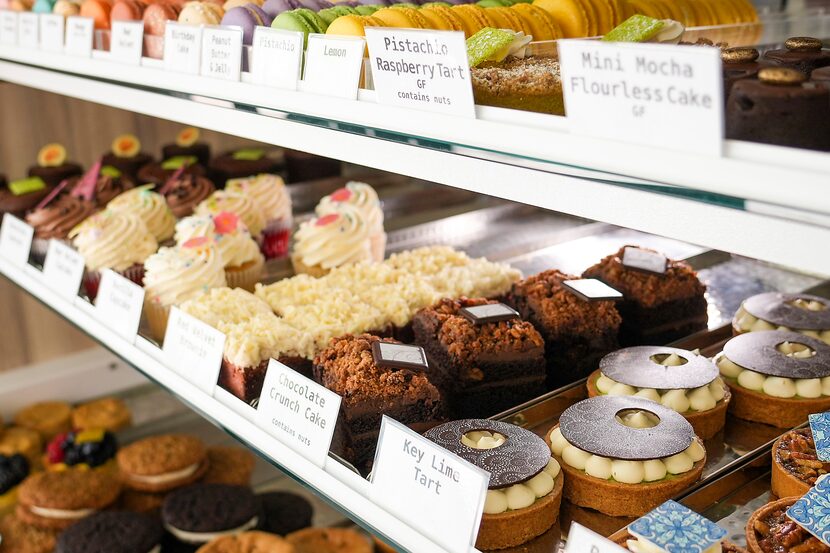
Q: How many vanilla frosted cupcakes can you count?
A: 8